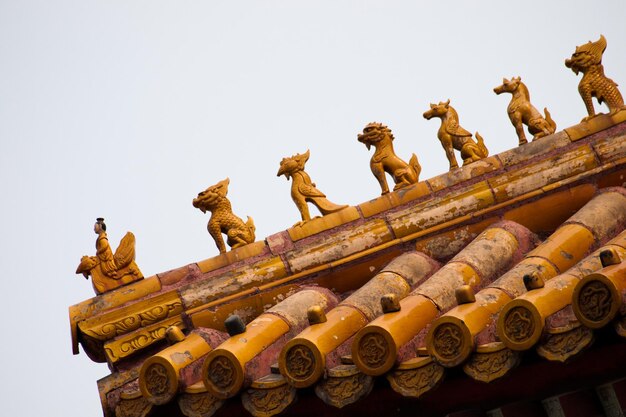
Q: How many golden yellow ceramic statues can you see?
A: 7